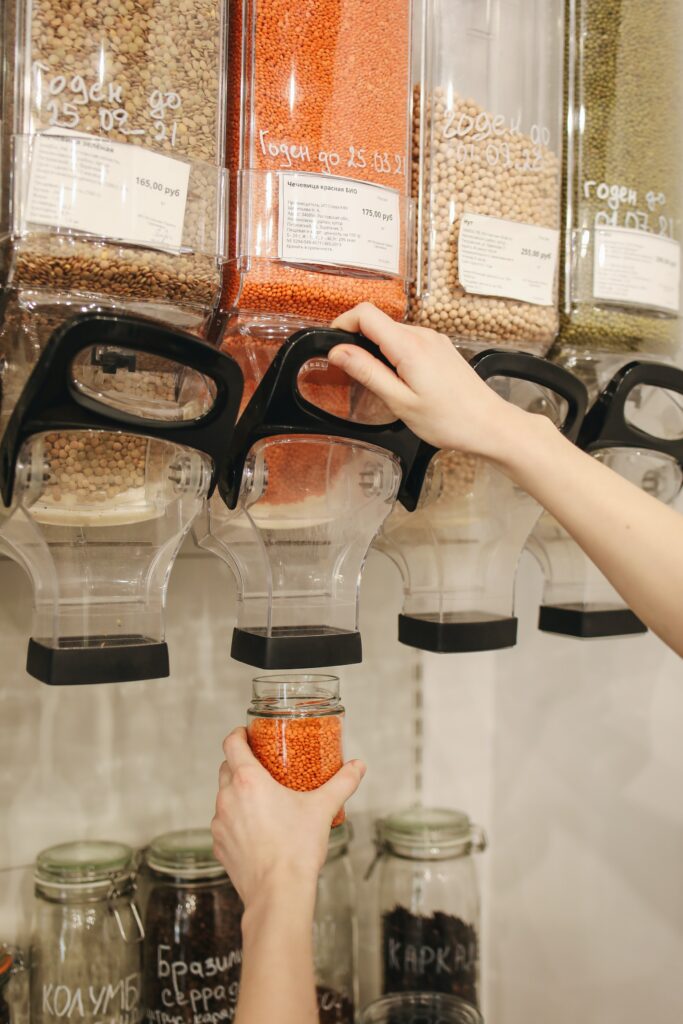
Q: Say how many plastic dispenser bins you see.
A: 4